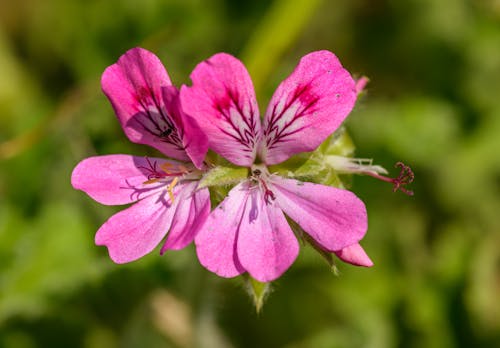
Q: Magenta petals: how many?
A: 10